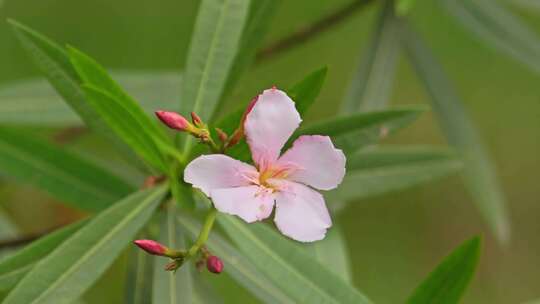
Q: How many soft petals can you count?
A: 5